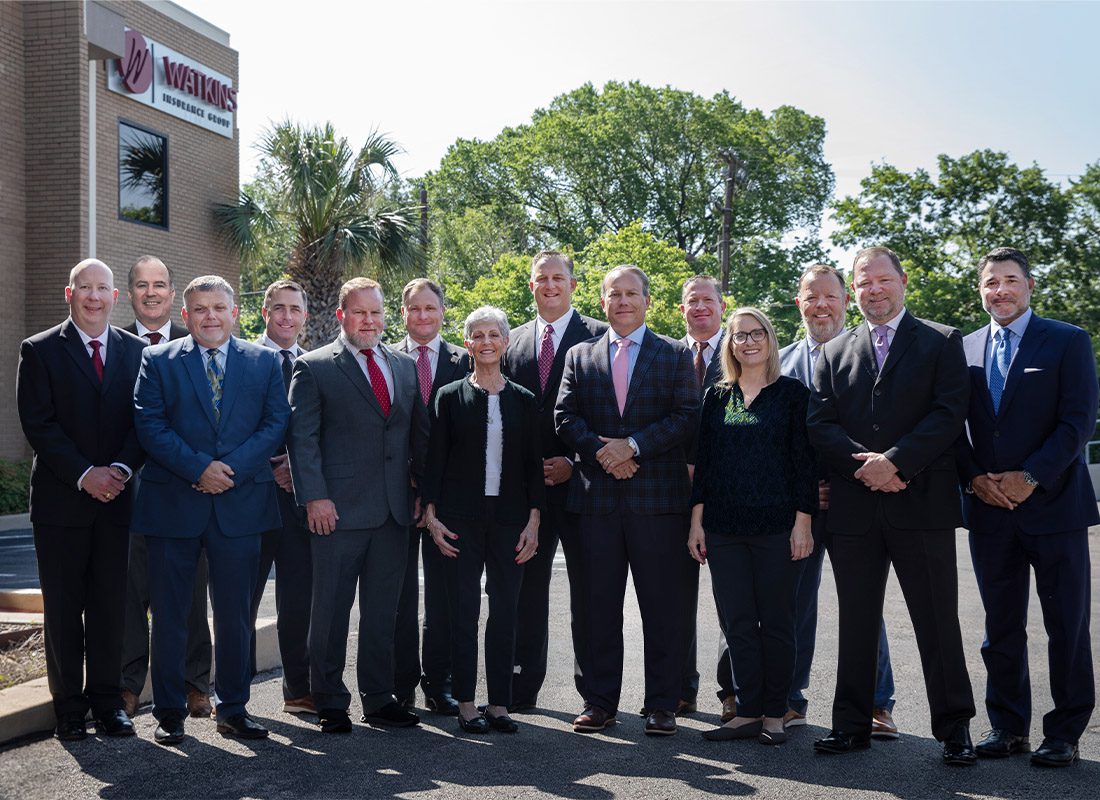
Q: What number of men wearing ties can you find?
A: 12